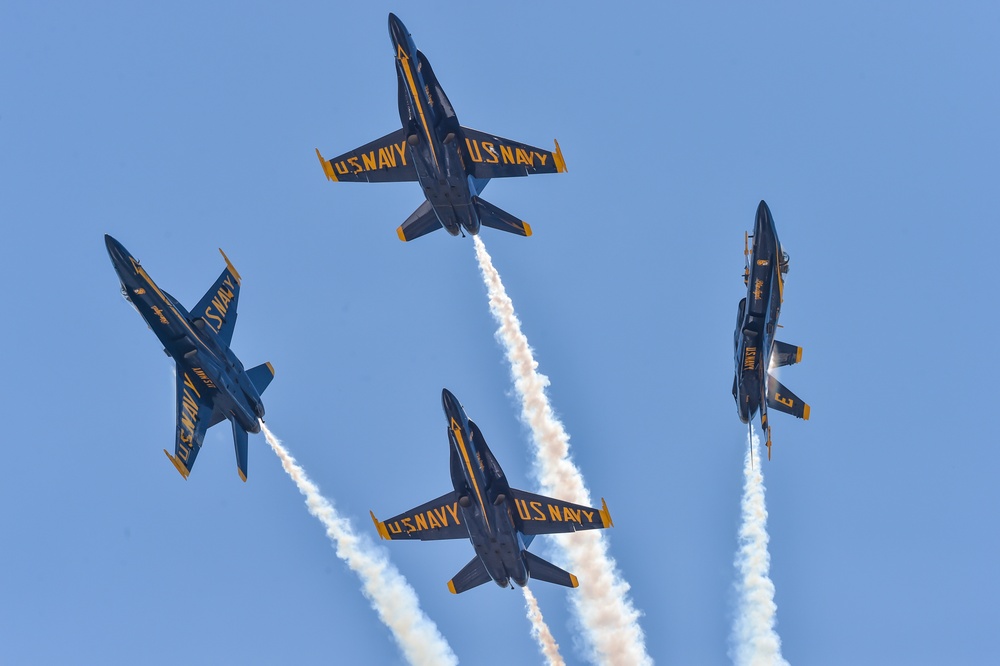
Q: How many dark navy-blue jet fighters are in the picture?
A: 4